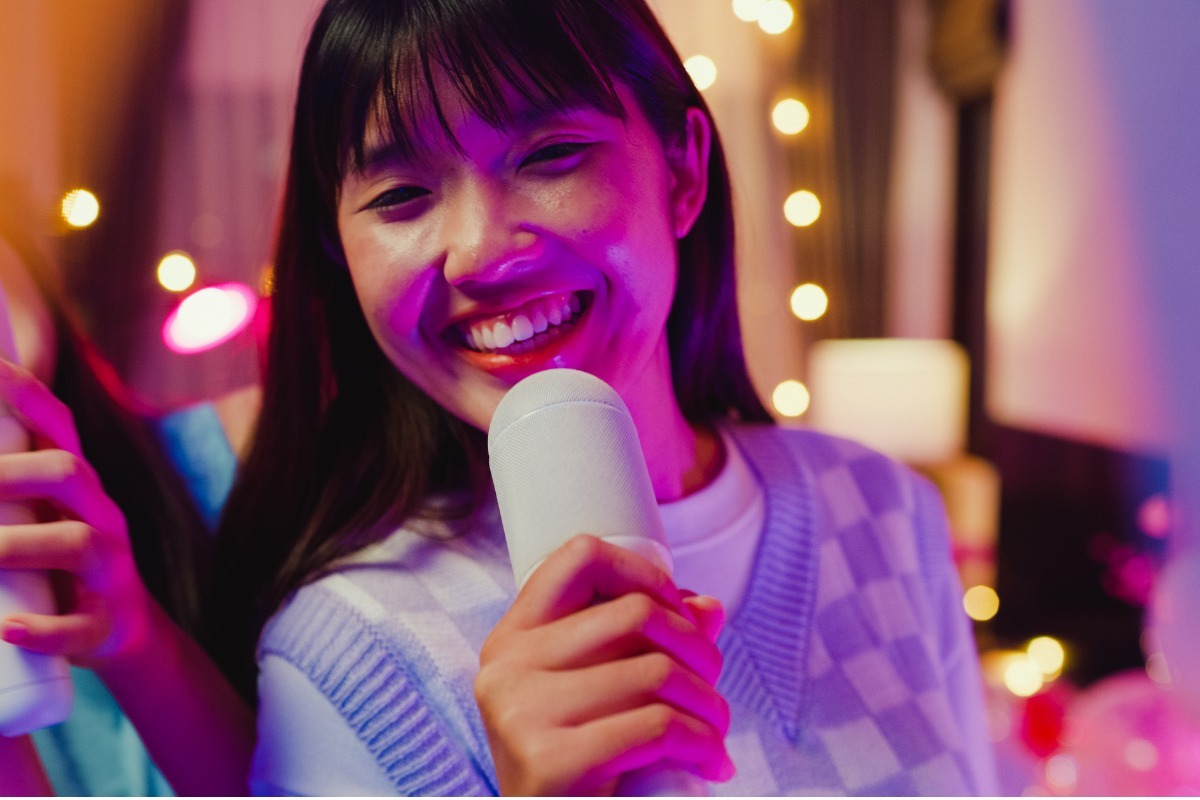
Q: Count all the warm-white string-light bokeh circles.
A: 12